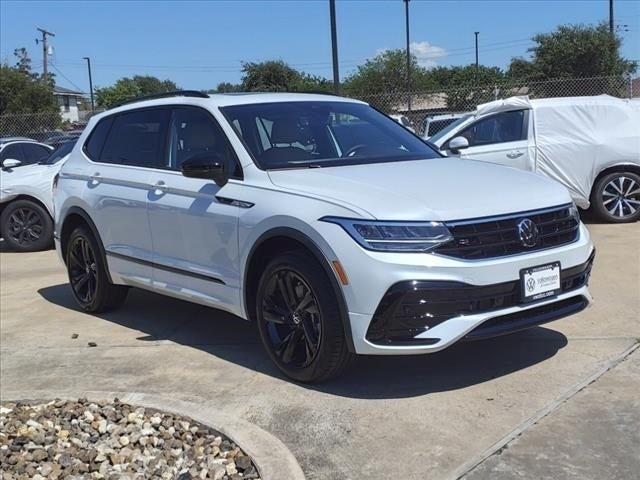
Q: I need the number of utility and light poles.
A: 6